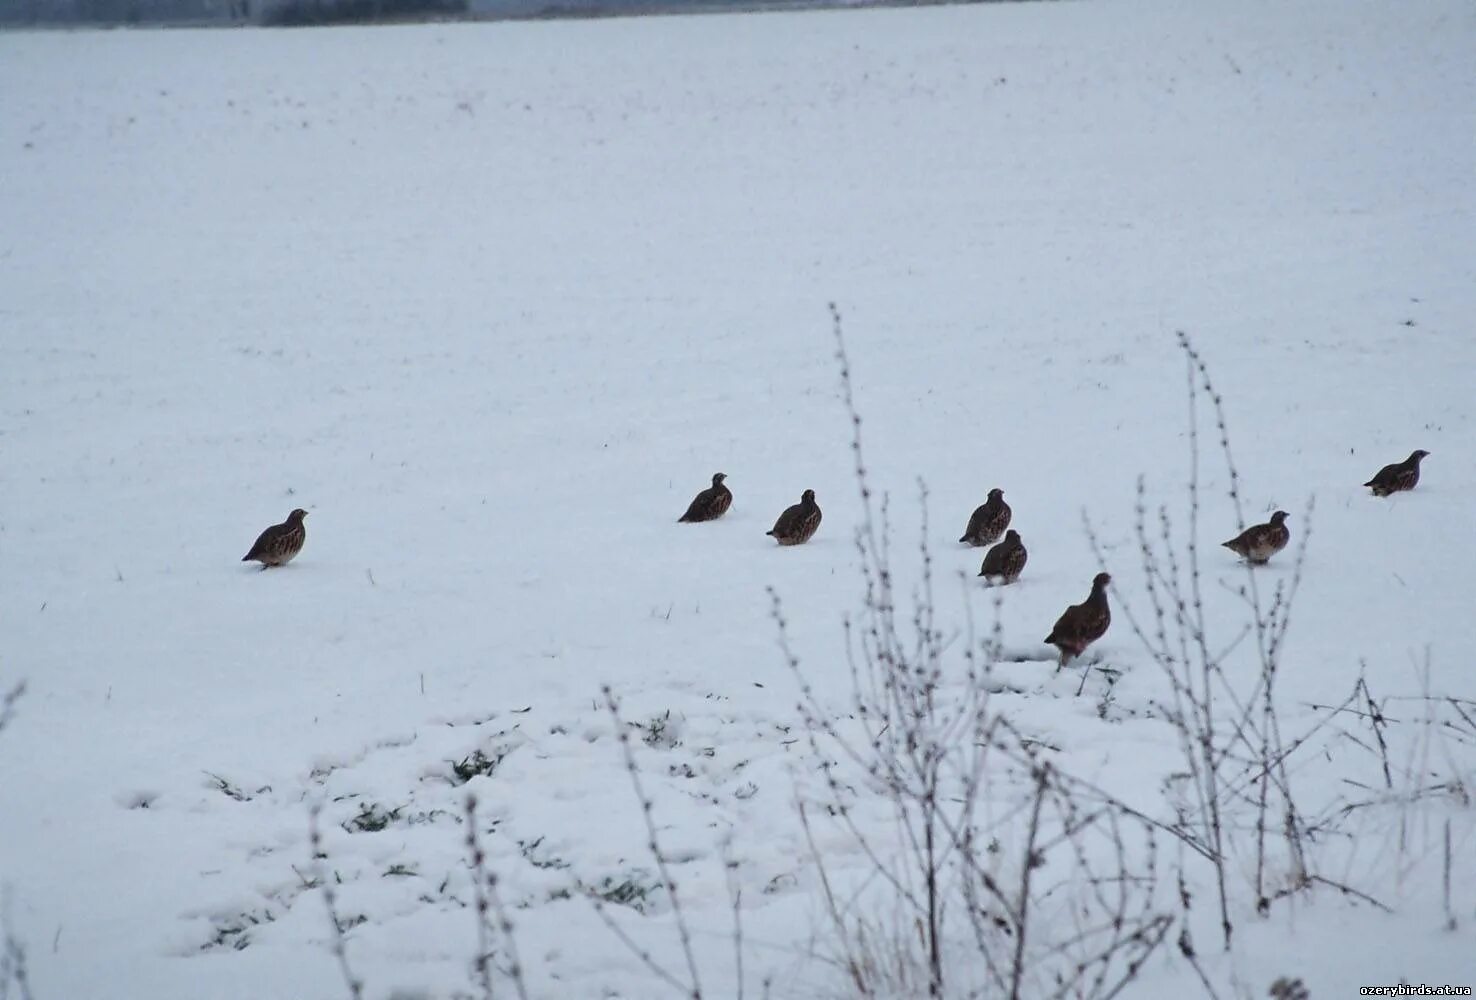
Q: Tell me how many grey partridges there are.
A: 8